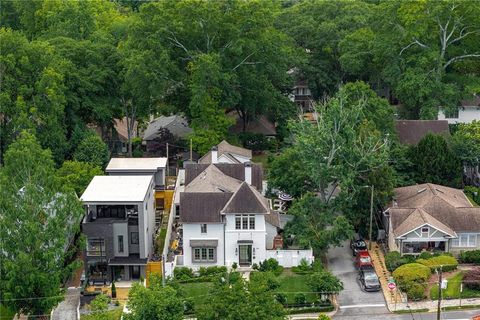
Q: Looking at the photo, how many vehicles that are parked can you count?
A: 3